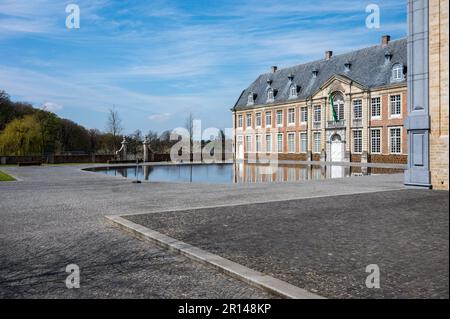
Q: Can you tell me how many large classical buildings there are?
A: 1